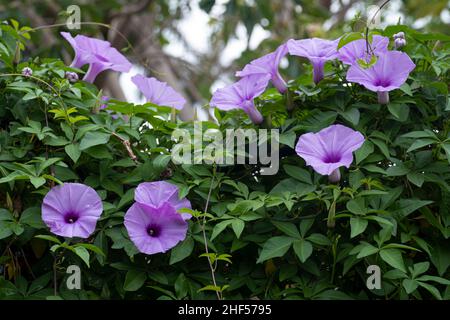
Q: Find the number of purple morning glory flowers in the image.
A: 12